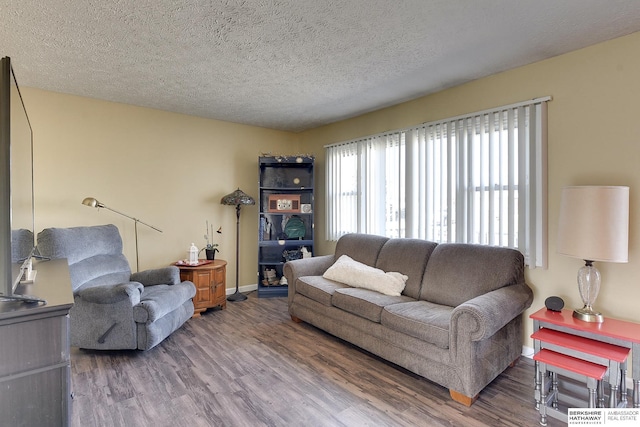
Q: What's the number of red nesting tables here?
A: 3